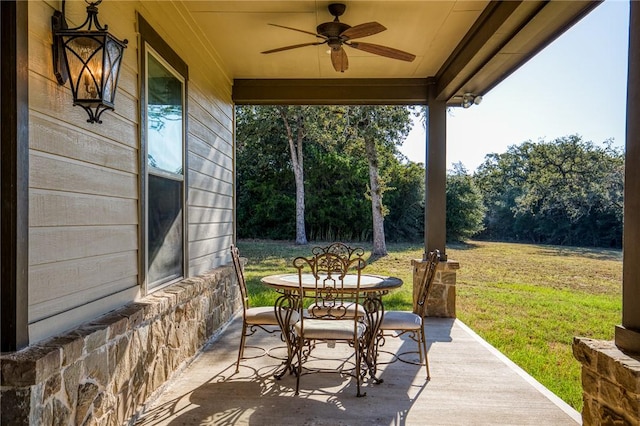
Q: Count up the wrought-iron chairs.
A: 4